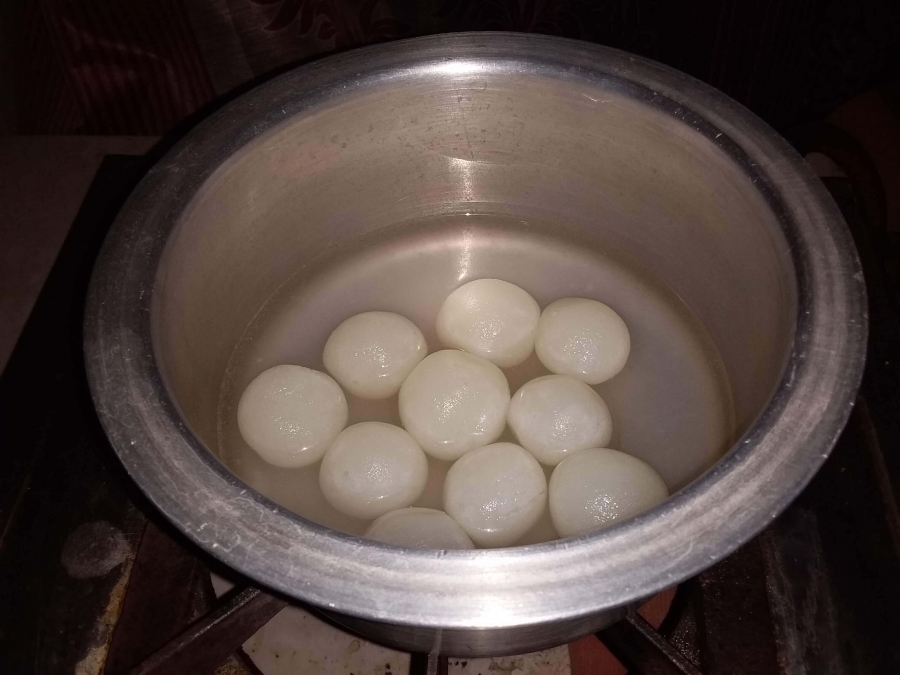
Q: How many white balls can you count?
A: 10